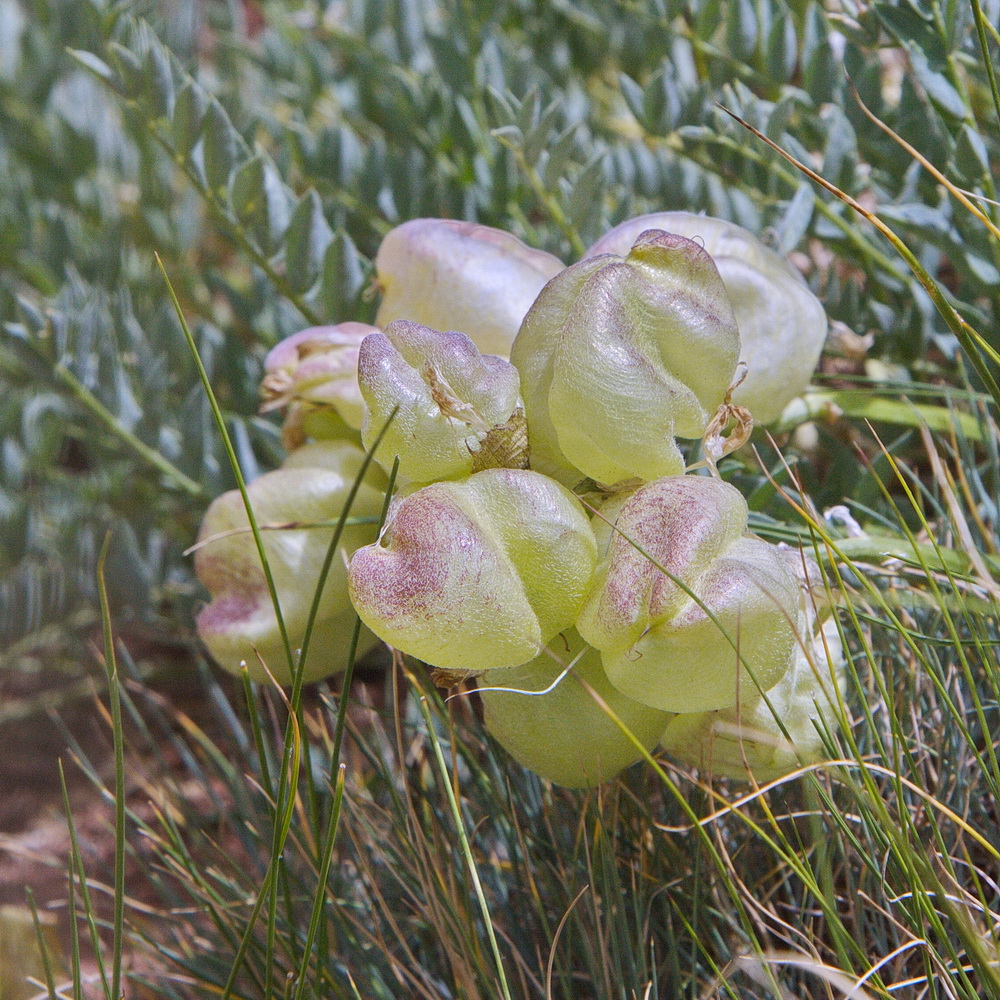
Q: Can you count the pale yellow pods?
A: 10